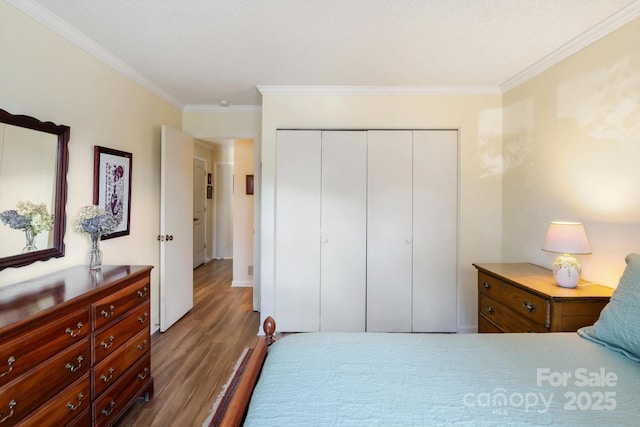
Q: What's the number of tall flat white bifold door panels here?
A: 4